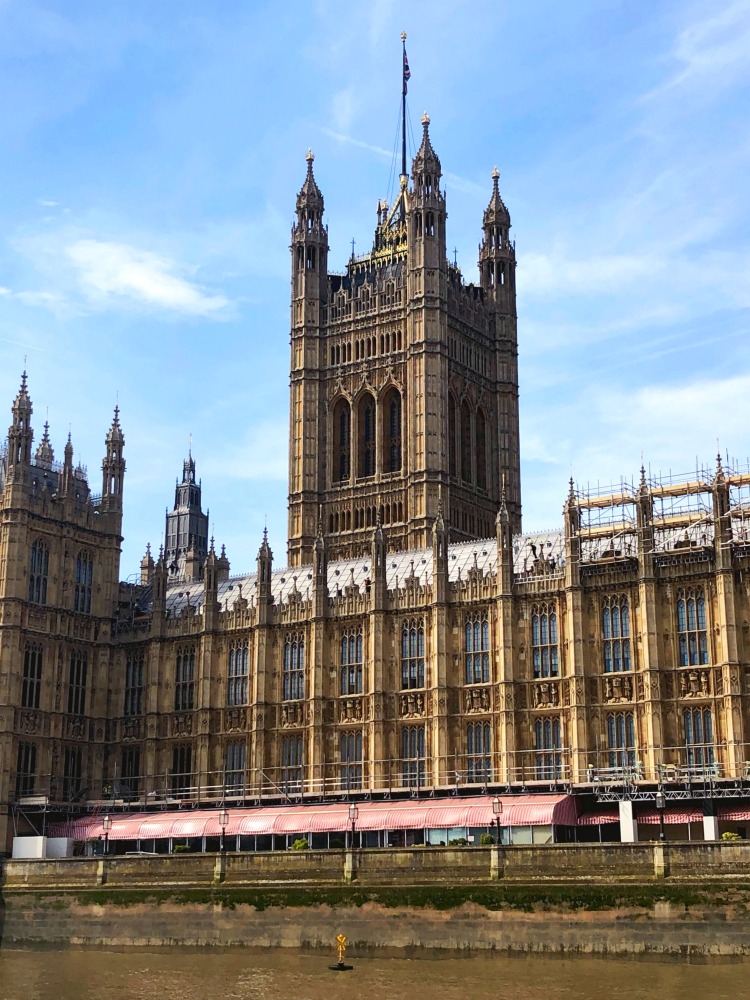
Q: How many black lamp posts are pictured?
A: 5